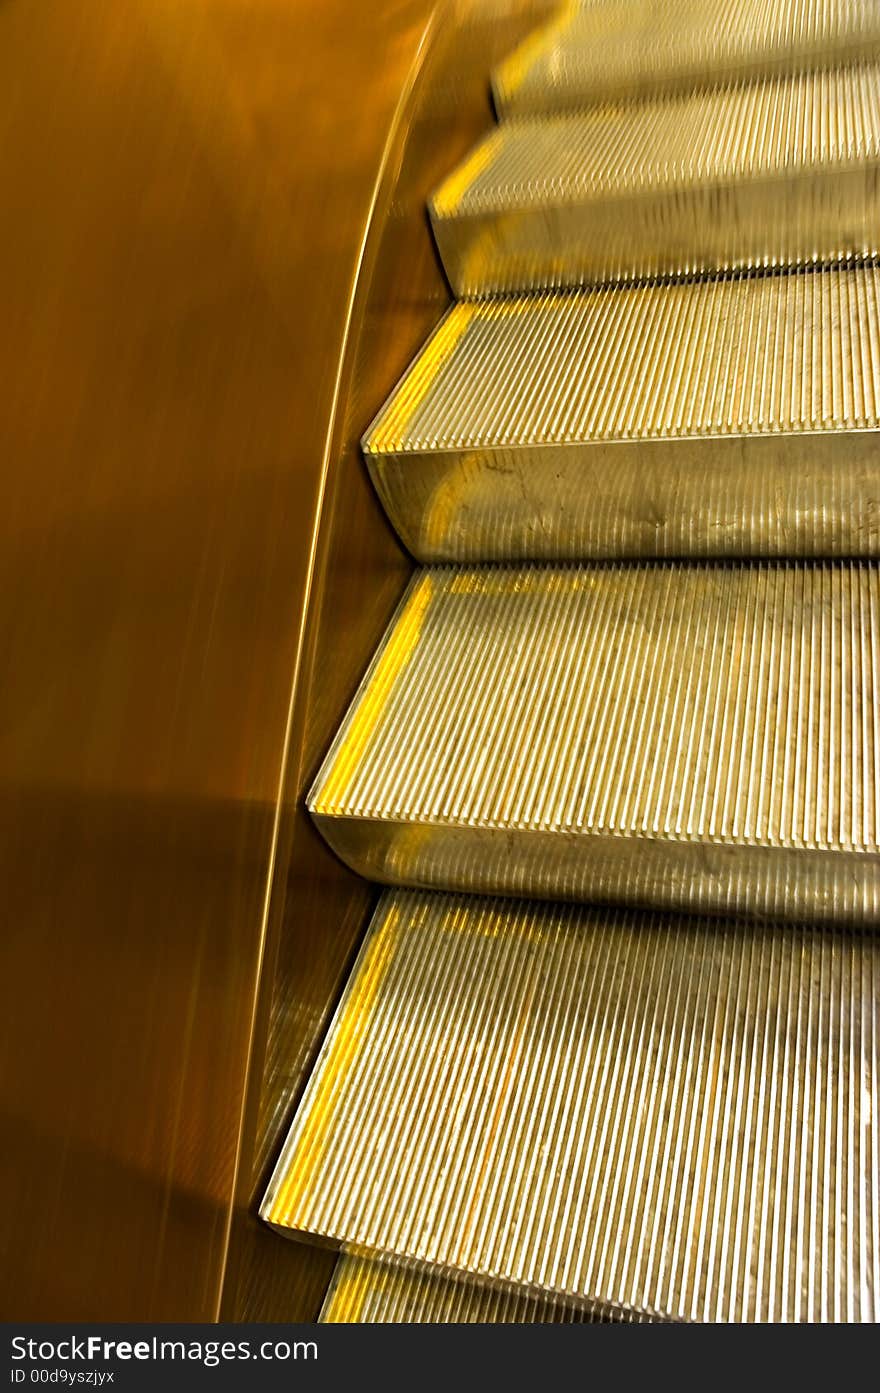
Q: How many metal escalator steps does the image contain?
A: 6